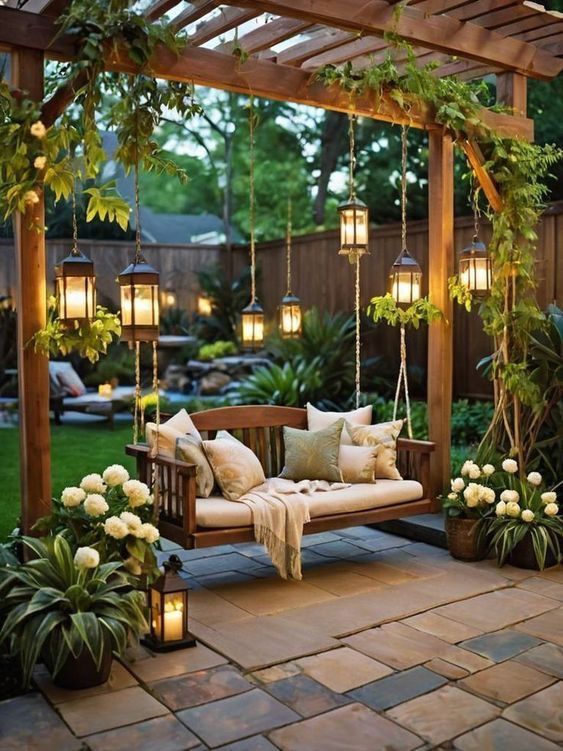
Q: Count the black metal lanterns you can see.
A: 8